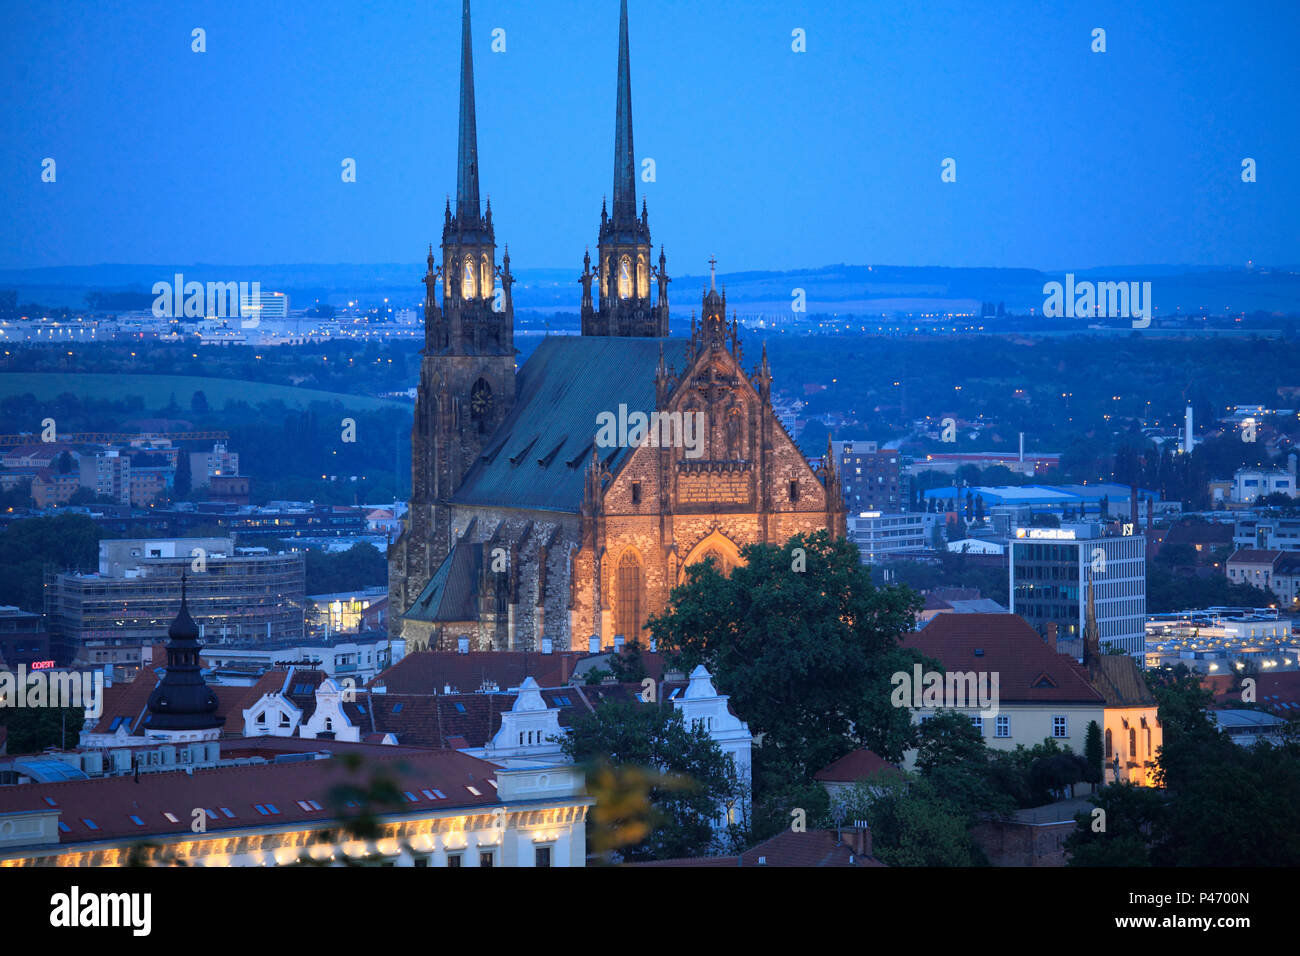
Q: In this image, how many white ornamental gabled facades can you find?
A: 4